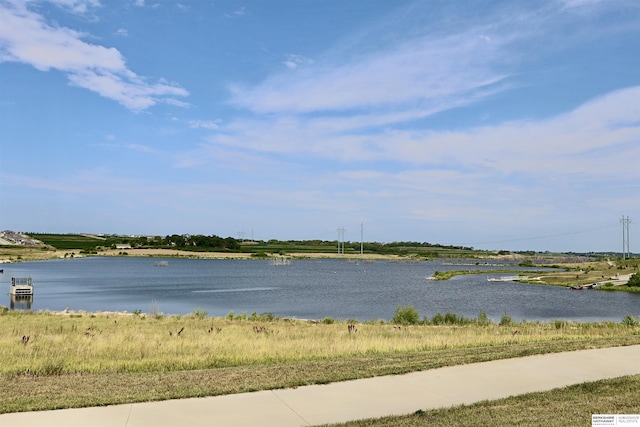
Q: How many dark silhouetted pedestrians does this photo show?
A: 0